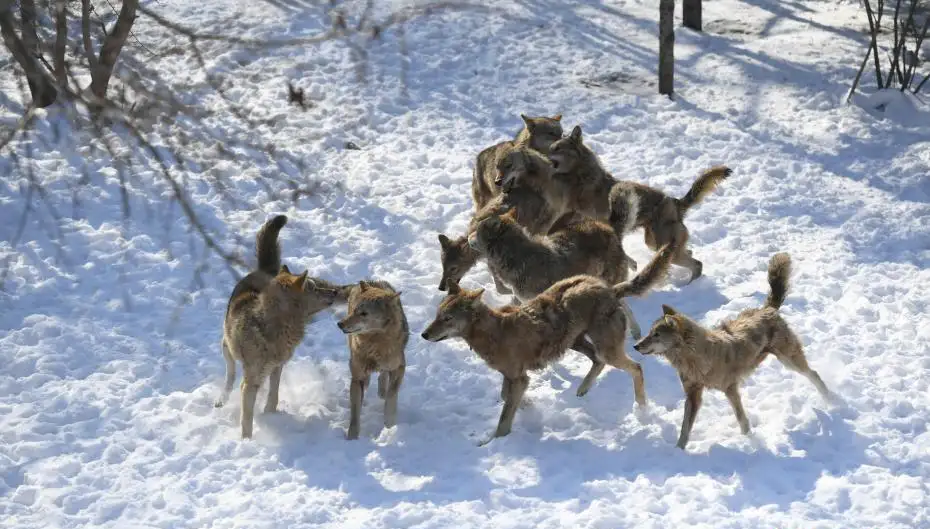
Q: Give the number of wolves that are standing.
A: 9